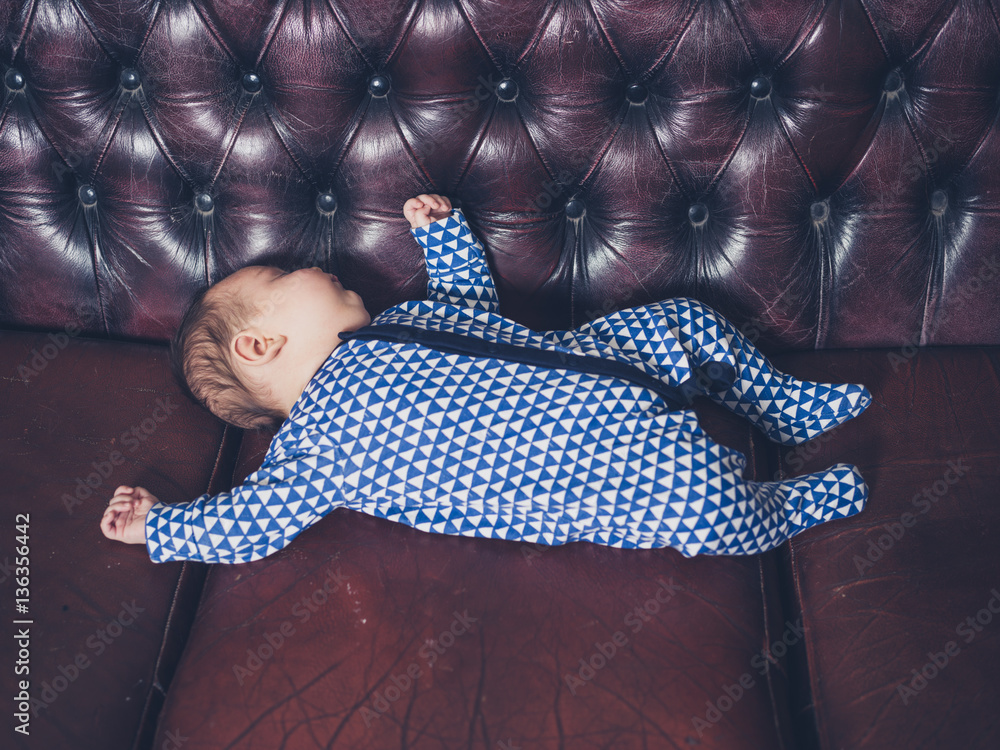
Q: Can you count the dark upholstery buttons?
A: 15